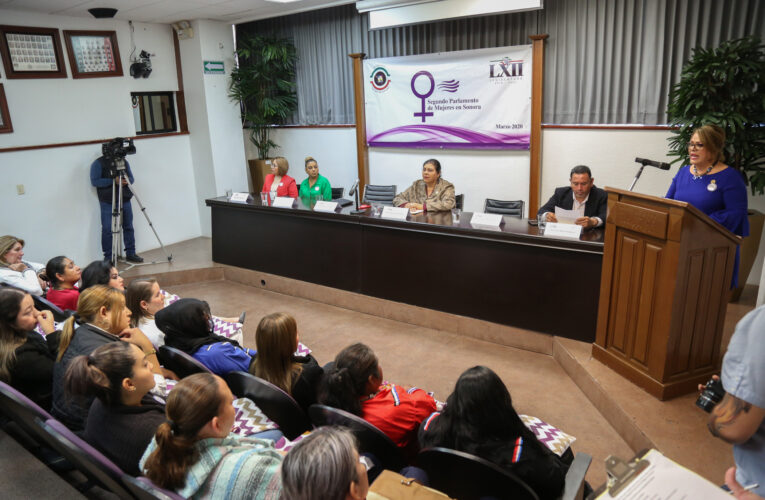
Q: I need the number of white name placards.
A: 6